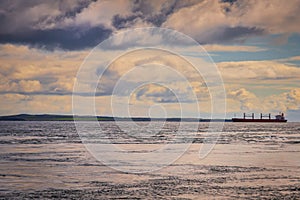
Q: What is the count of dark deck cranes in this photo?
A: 4